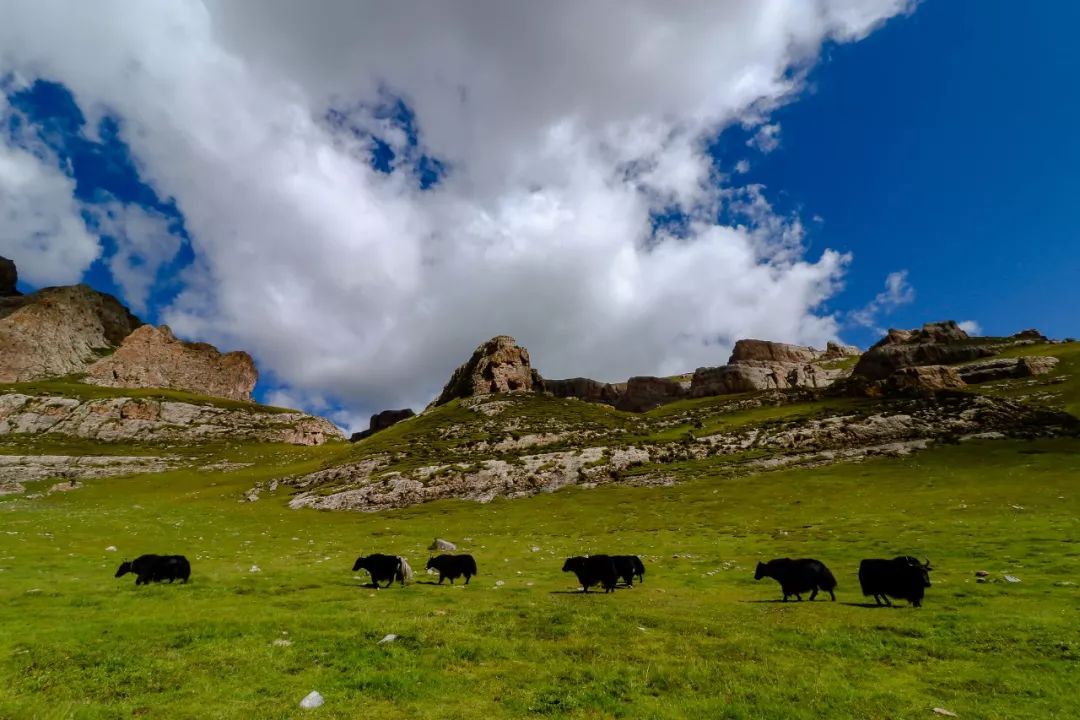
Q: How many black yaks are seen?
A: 7